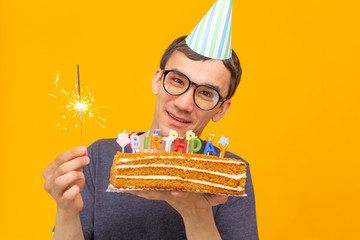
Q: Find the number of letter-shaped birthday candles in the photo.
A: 13